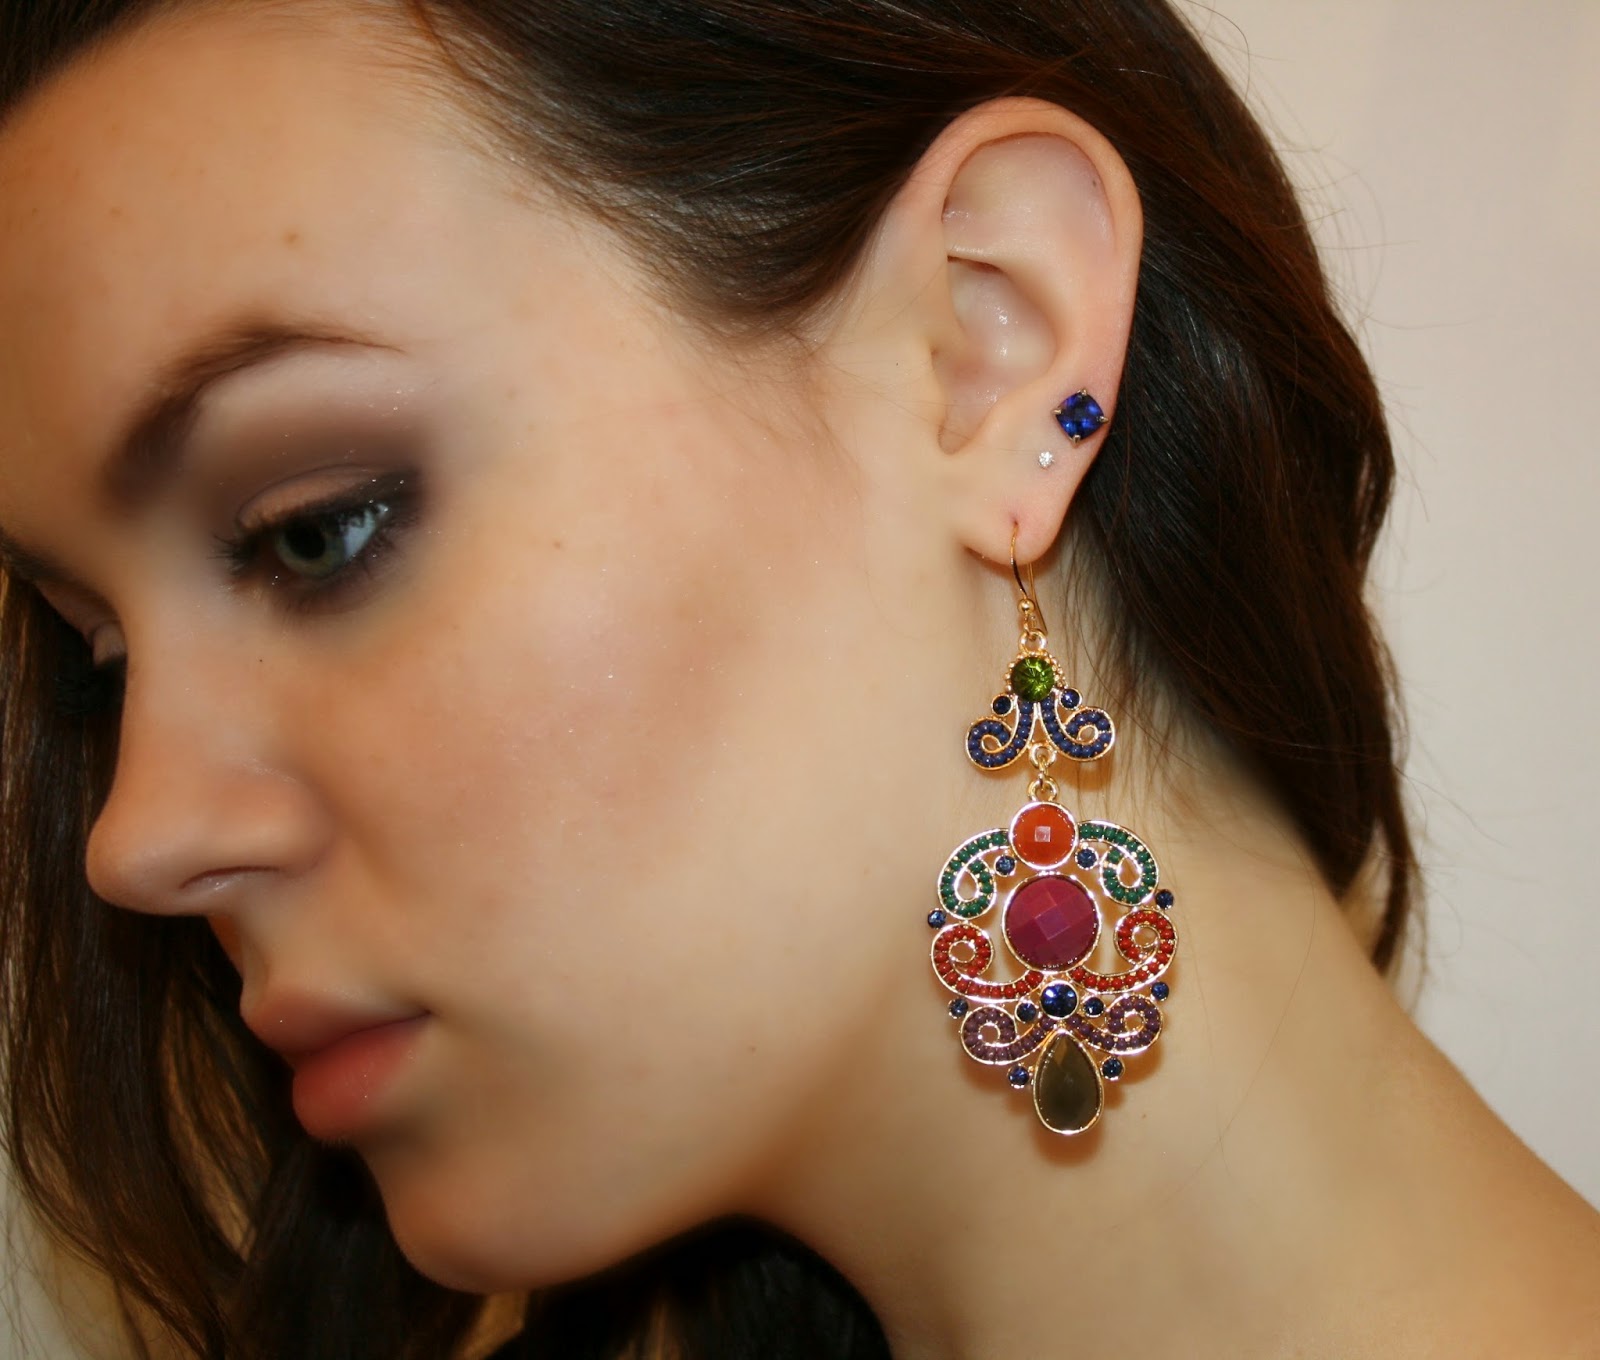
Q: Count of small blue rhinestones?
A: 12